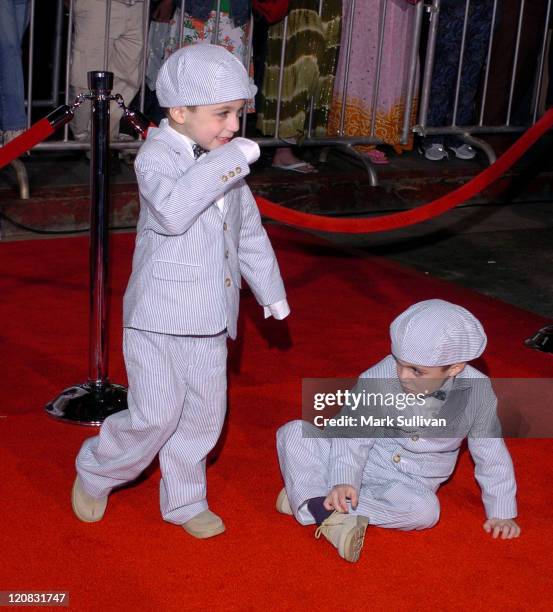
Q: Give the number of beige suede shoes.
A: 4